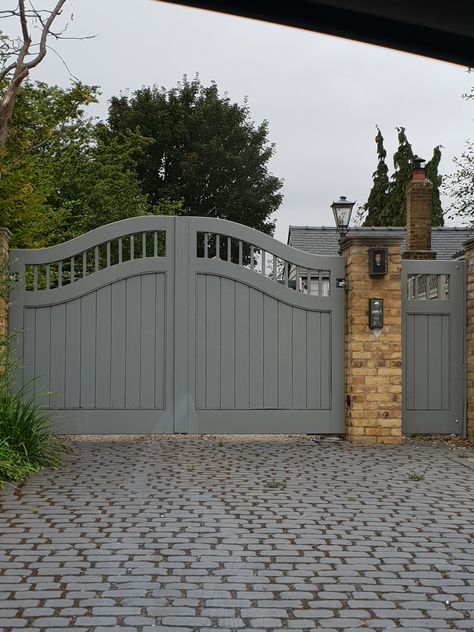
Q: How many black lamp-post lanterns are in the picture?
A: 1